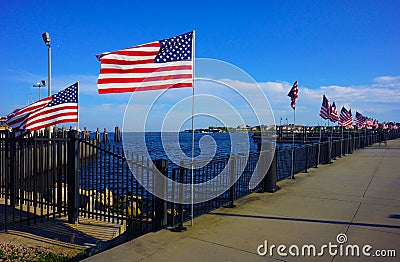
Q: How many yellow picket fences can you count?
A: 0